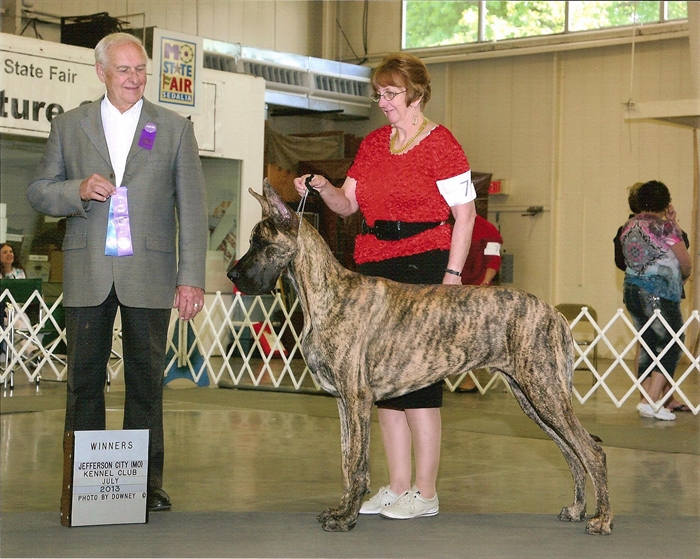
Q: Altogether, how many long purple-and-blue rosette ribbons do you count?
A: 1